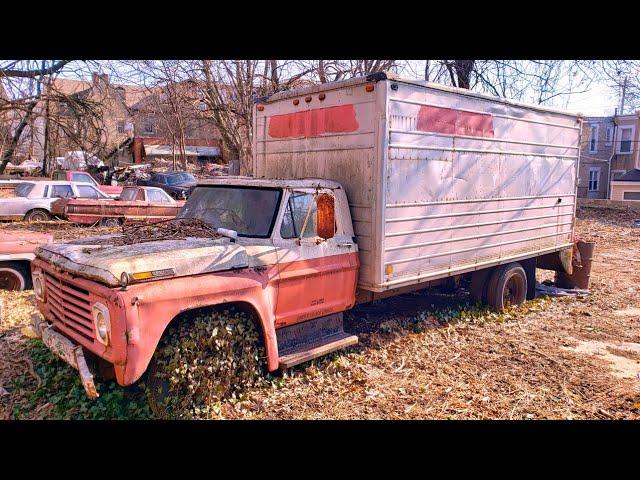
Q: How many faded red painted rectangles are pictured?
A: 2